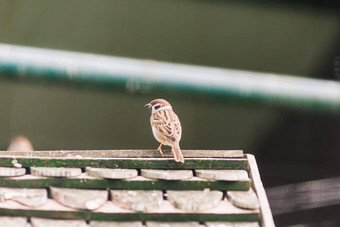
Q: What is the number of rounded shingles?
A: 15